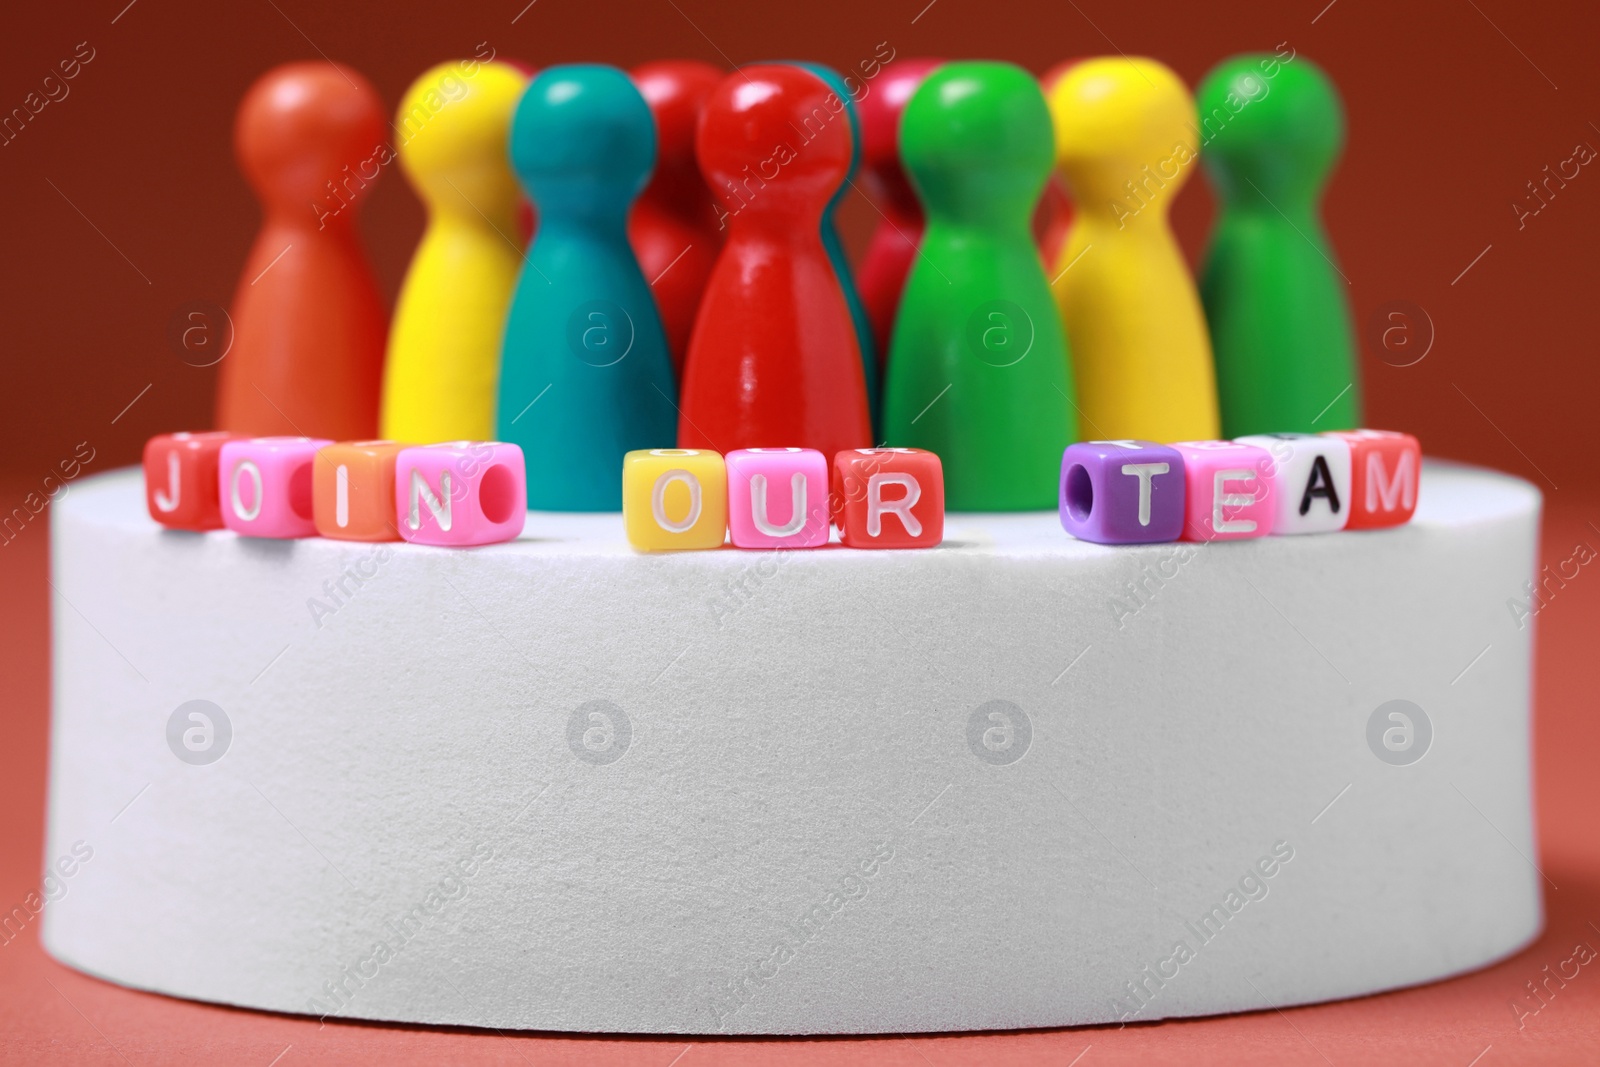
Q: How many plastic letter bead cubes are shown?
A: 11